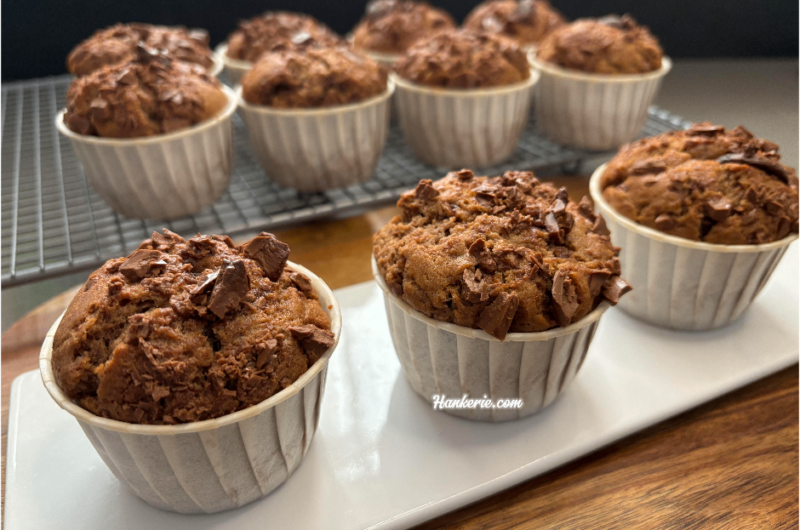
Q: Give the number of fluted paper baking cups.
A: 11